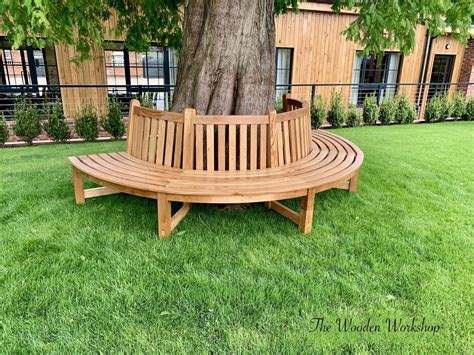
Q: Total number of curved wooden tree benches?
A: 1